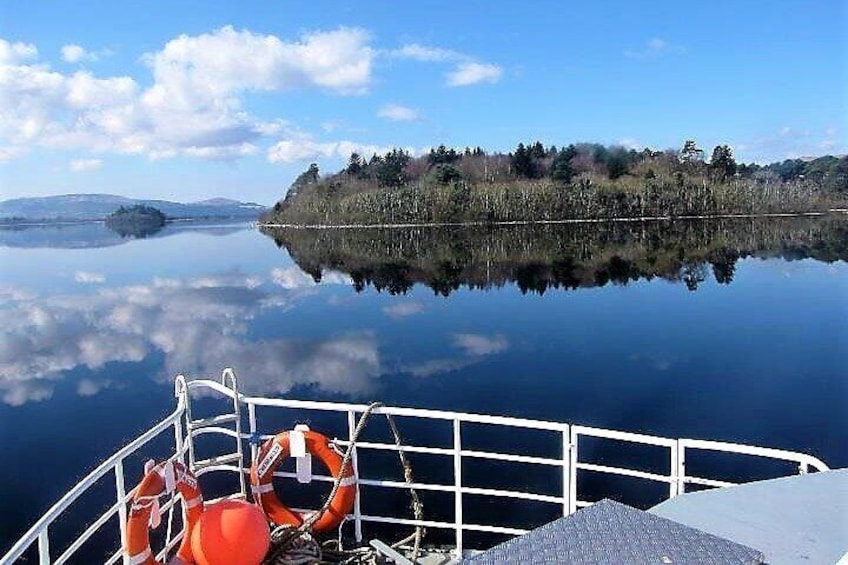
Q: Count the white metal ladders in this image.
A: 1